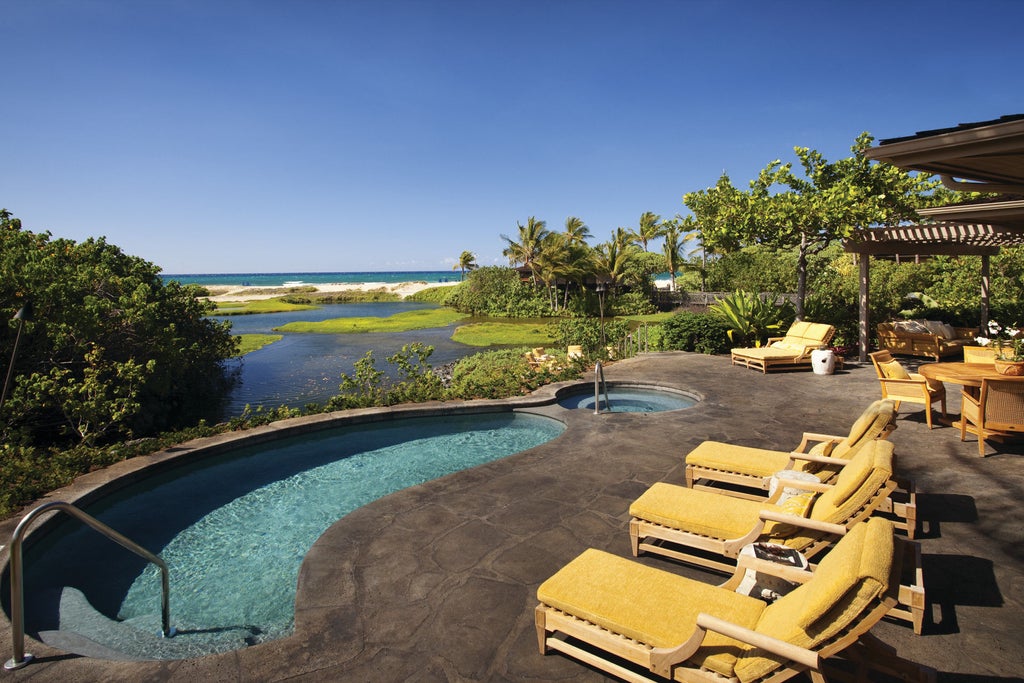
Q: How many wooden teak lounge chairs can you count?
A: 4